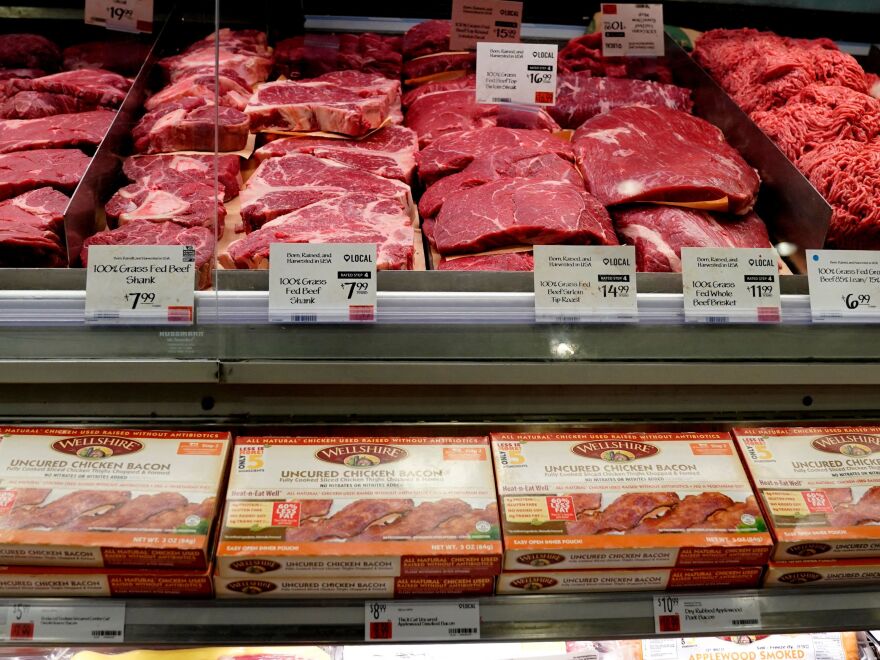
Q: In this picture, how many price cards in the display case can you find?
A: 12